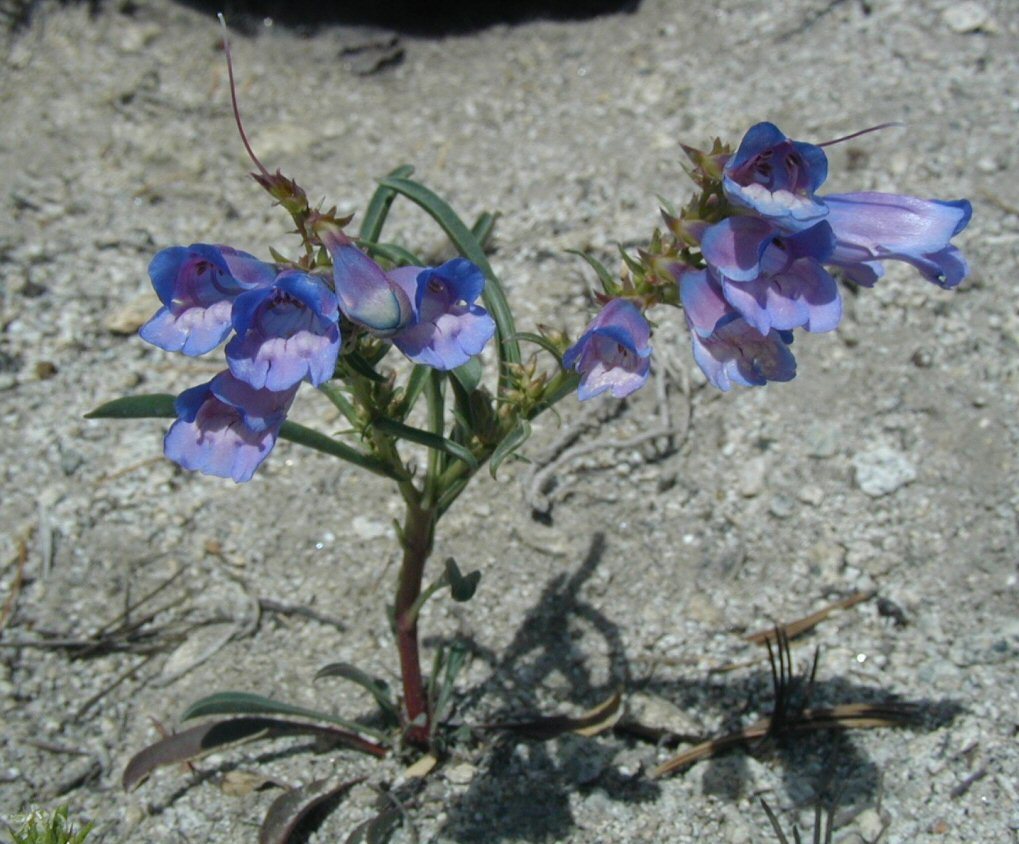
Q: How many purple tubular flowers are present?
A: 10